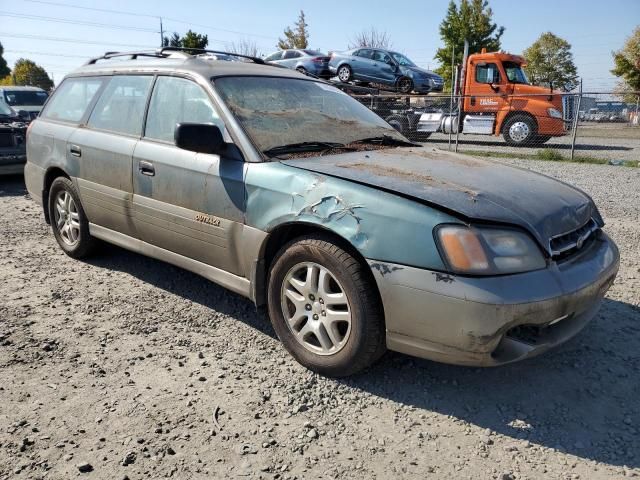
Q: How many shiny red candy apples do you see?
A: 0